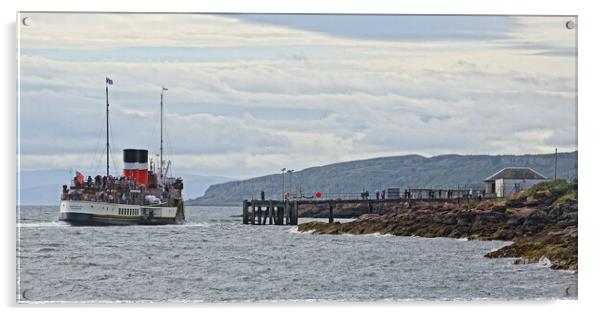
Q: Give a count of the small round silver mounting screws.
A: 4